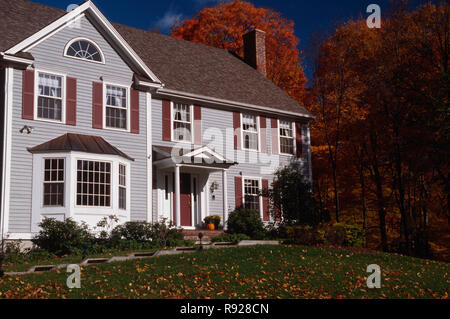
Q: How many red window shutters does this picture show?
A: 13